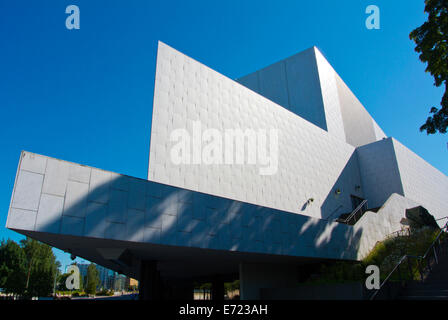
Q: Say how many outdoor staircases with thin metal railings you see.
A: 2